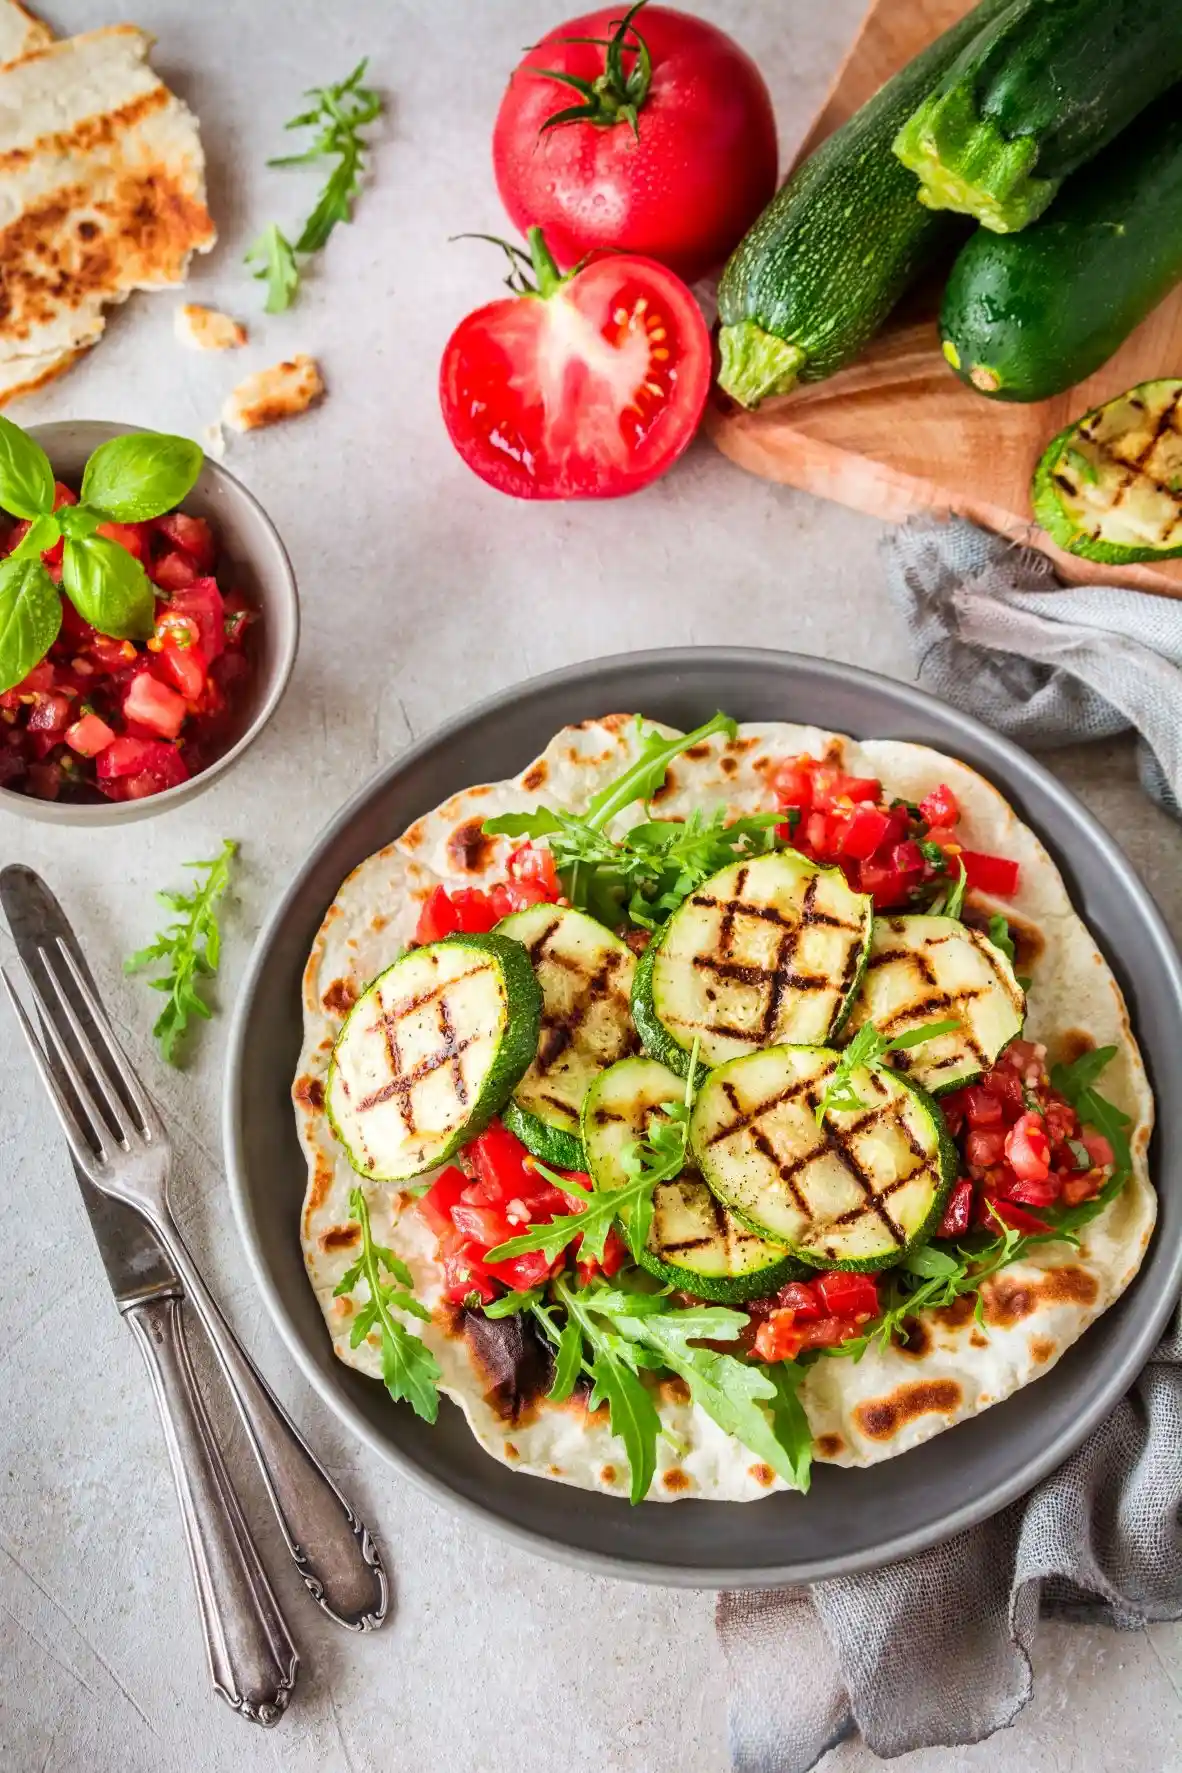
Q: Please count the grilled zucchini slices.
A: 7